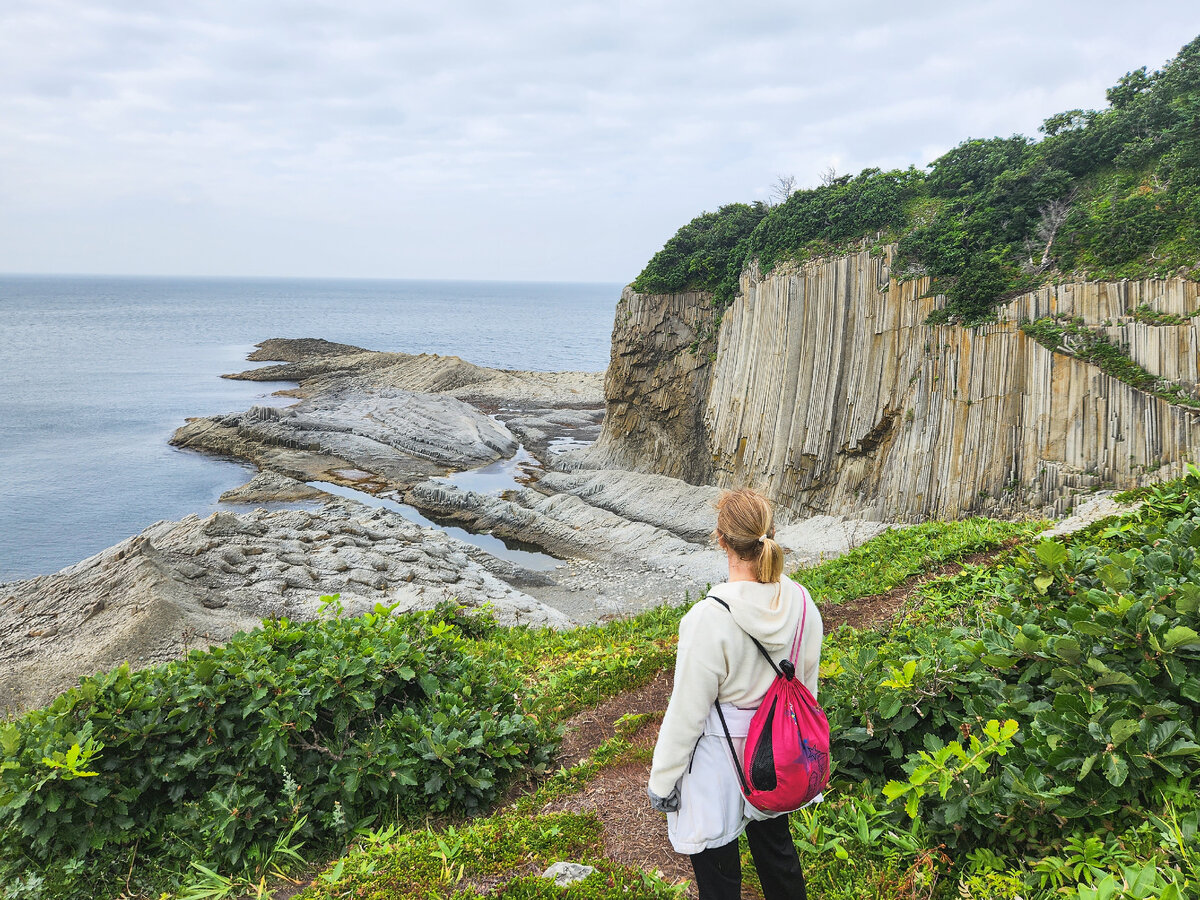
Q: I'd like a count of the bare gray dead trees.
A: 3